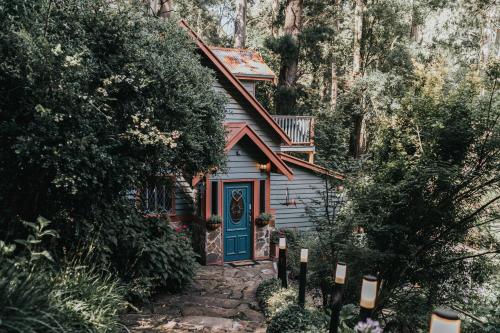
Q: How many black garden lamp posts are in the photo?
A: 5